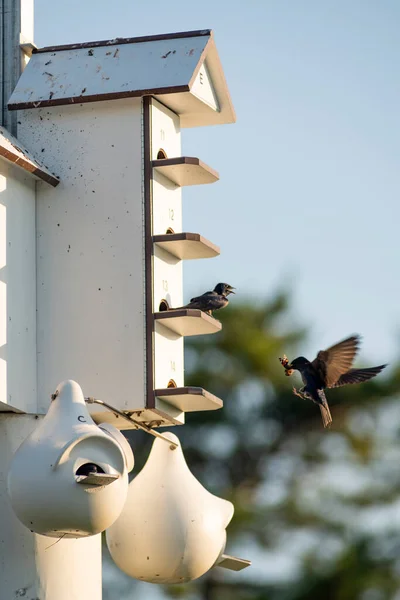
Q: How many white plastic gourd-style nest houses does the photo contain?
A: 2